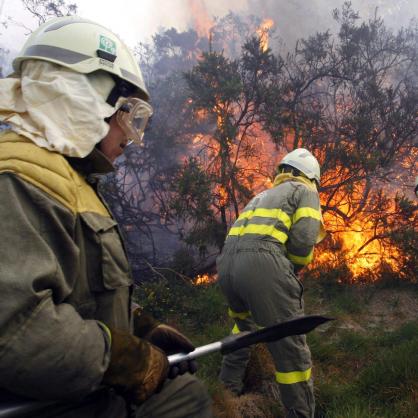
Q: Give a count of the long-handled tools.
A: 1